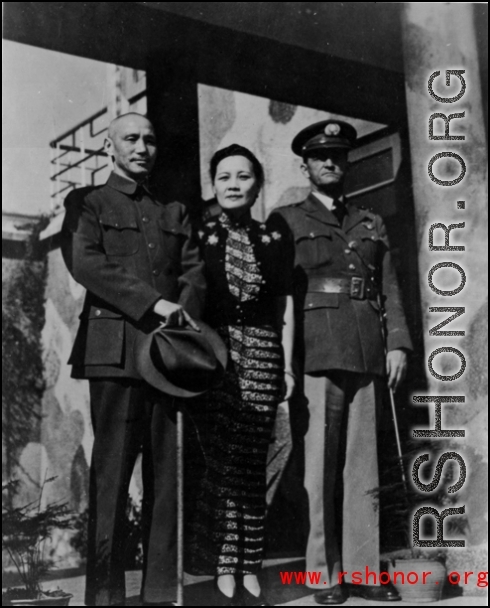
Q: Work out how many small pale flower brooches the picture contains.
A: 6